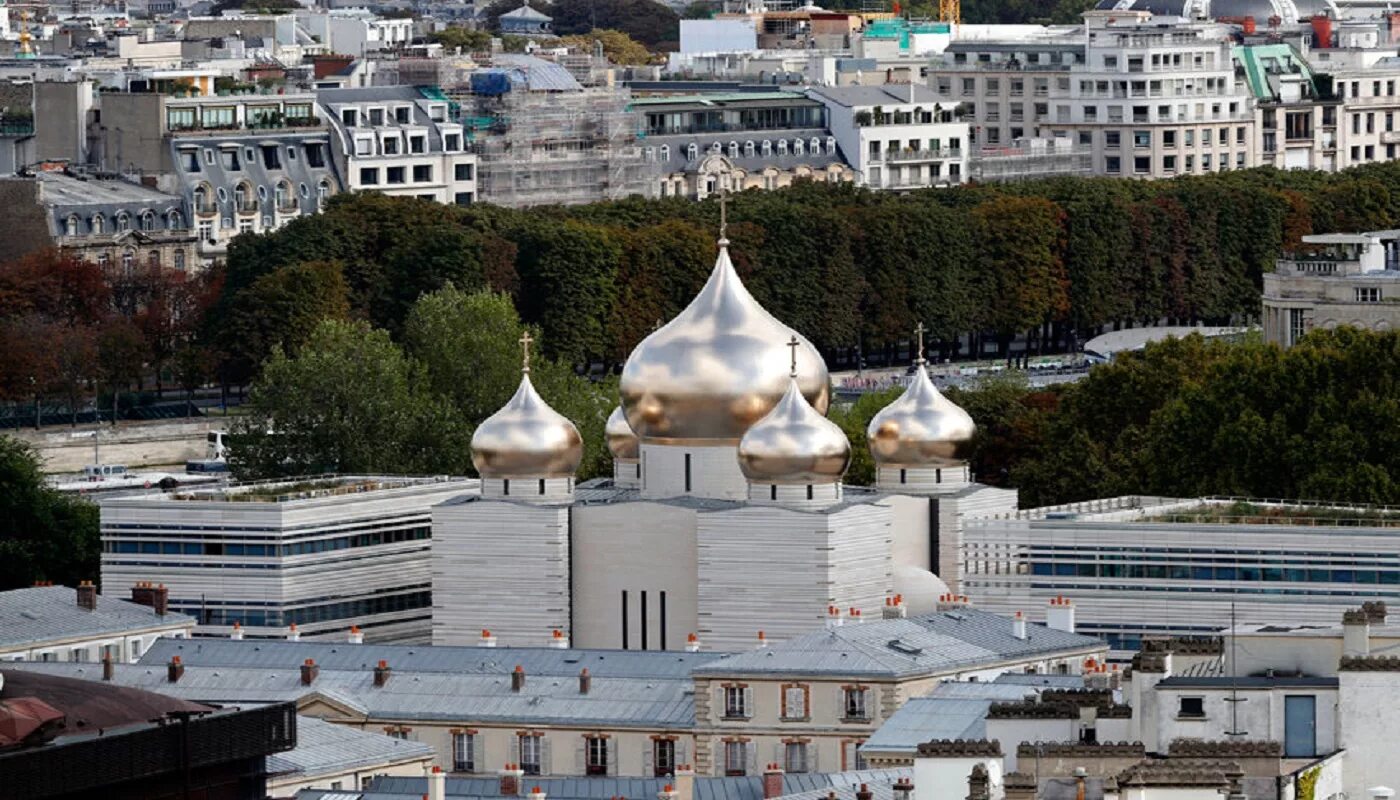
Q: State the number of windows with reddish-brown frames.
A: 11